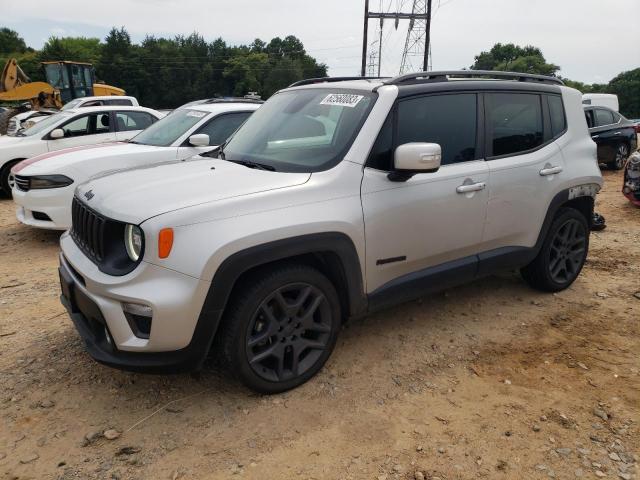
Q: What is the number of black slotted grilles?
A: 1